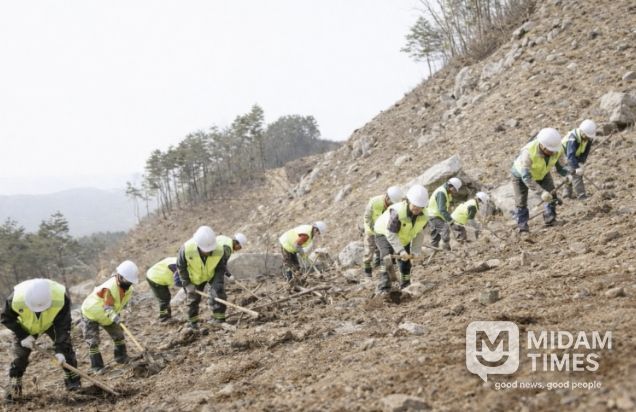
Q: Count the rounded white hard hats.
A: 11